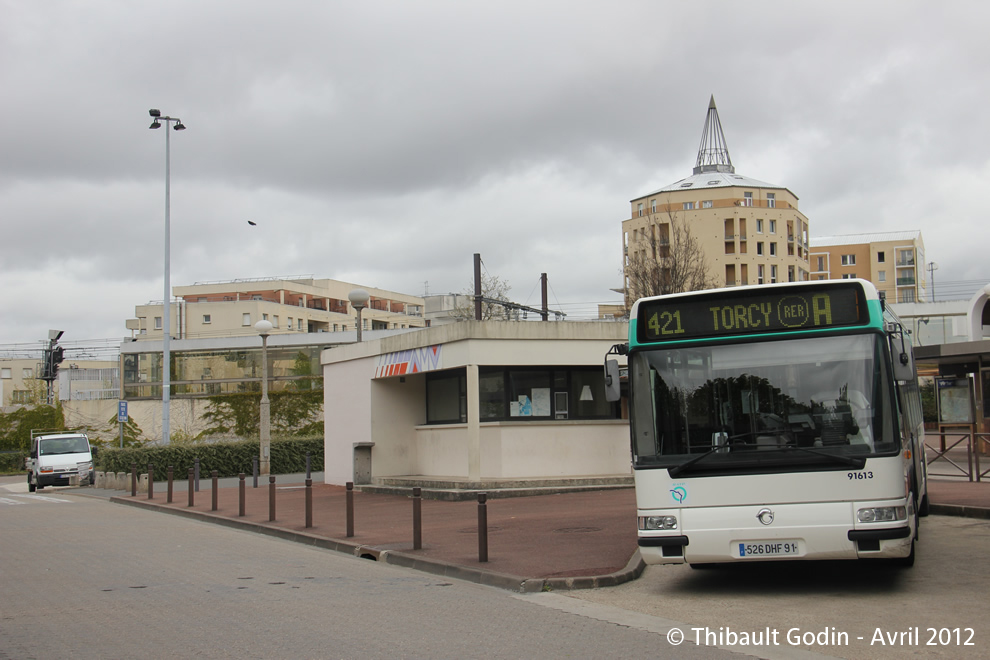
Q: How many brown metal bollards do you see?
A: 11